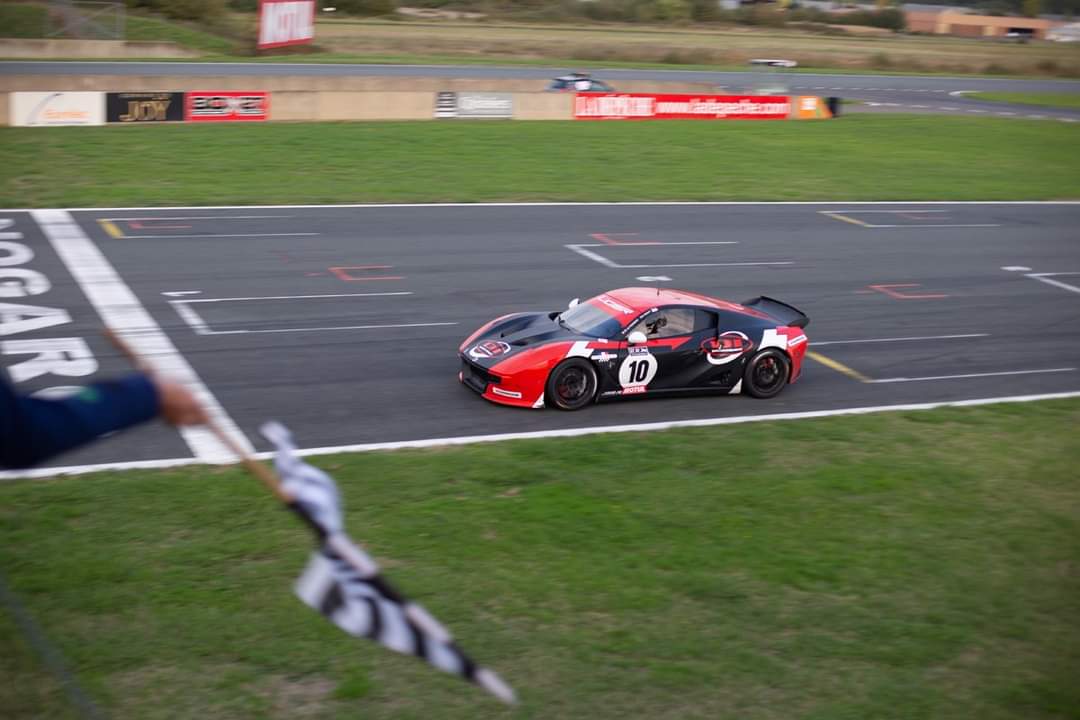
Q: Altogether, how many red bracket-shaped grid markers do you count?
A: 5